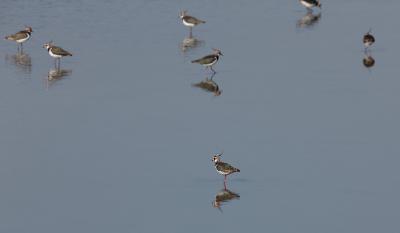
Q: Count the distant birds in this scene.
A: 6